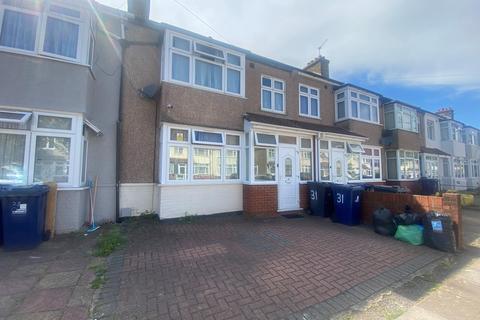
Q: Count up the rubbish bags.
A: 4